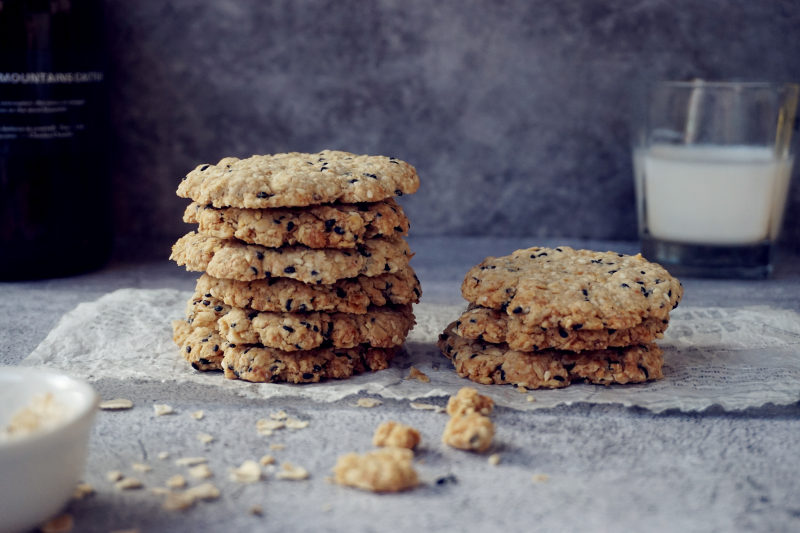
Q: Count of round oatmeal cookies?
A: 9